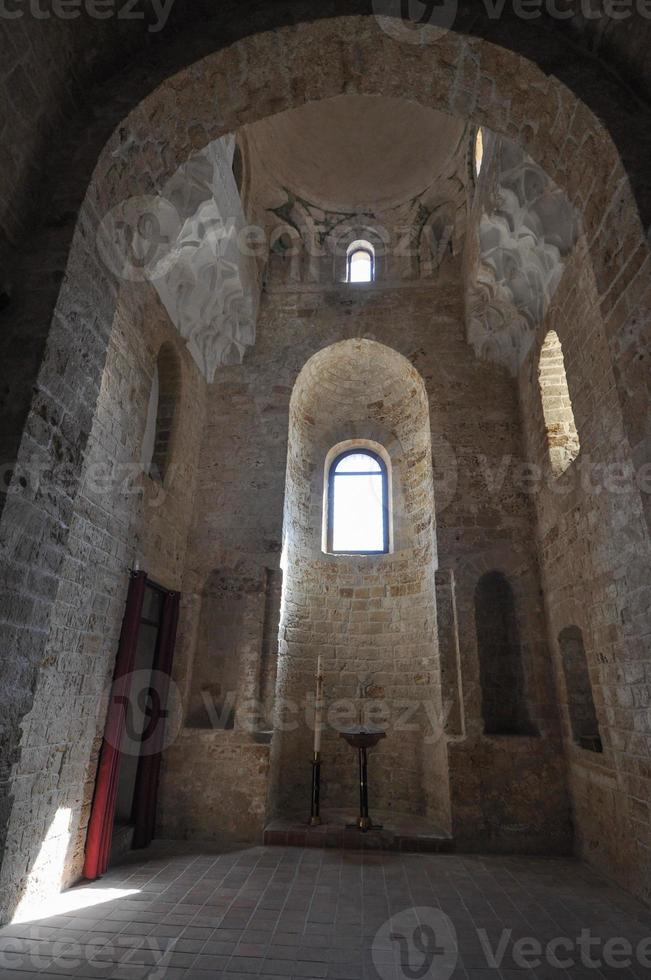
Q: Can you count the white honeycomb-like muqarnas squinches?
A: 2